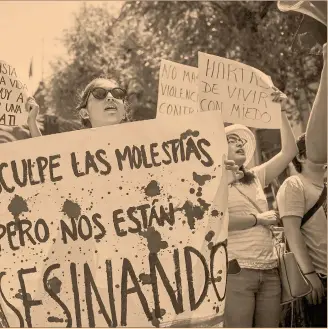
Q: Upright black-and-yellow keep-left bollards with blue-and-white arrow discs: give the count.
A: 0